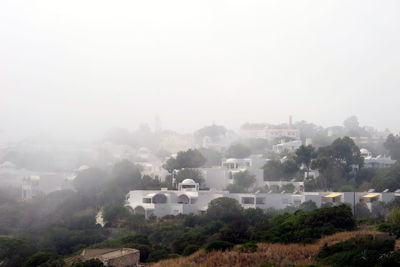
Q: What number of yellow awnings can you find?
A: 2